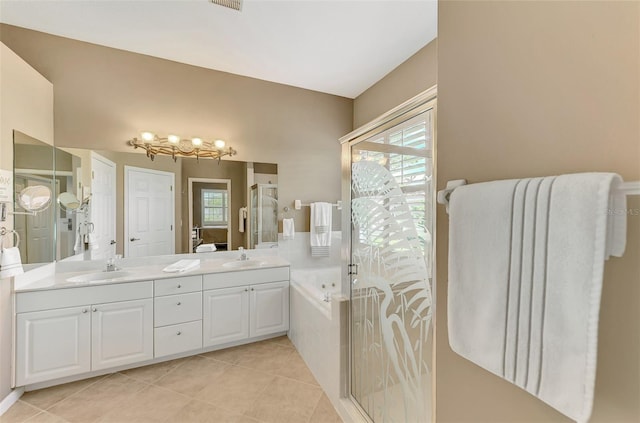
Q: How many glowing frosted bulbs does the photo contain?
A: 4